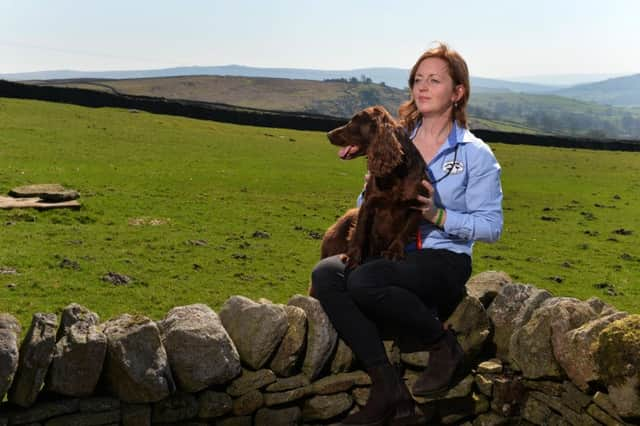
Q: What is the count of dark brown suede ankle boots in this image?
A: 2